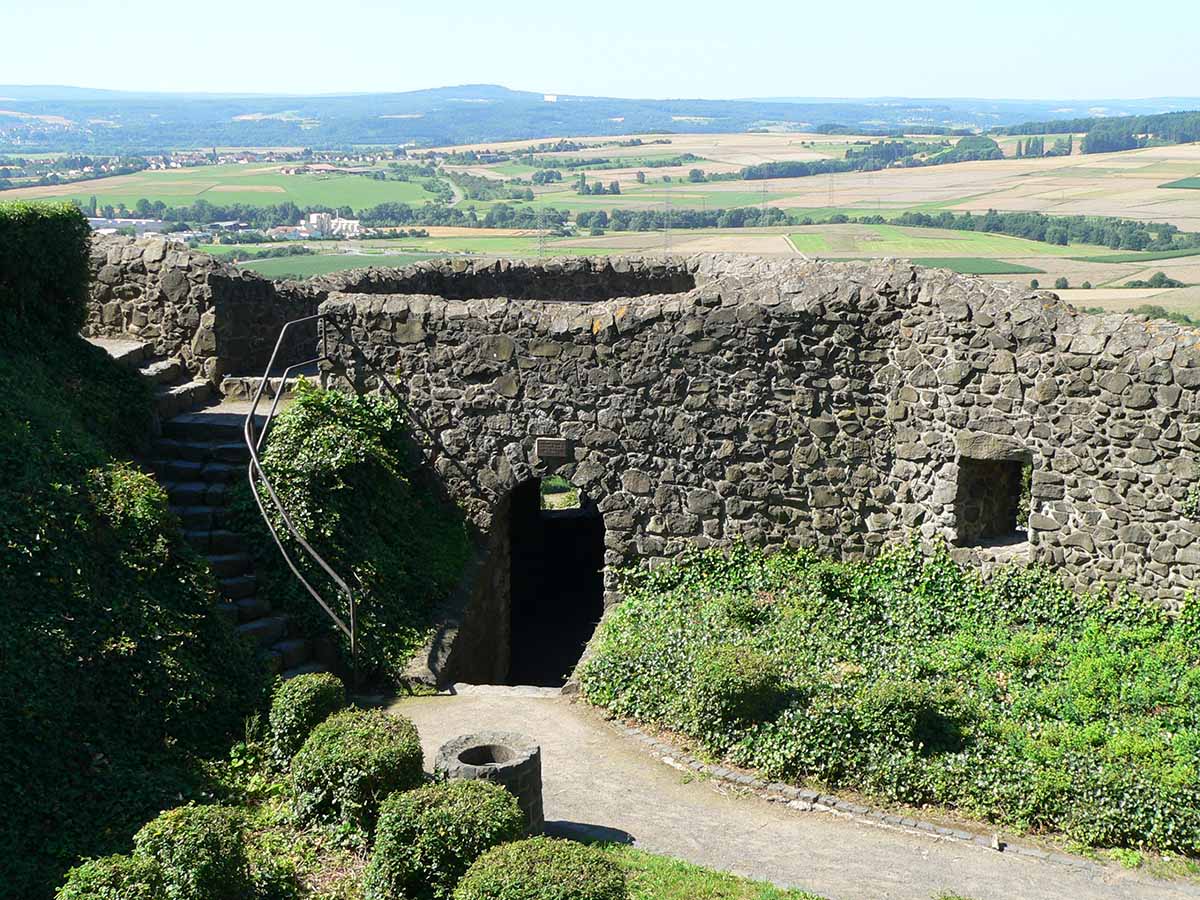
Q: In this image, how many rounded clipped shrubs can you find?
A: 6